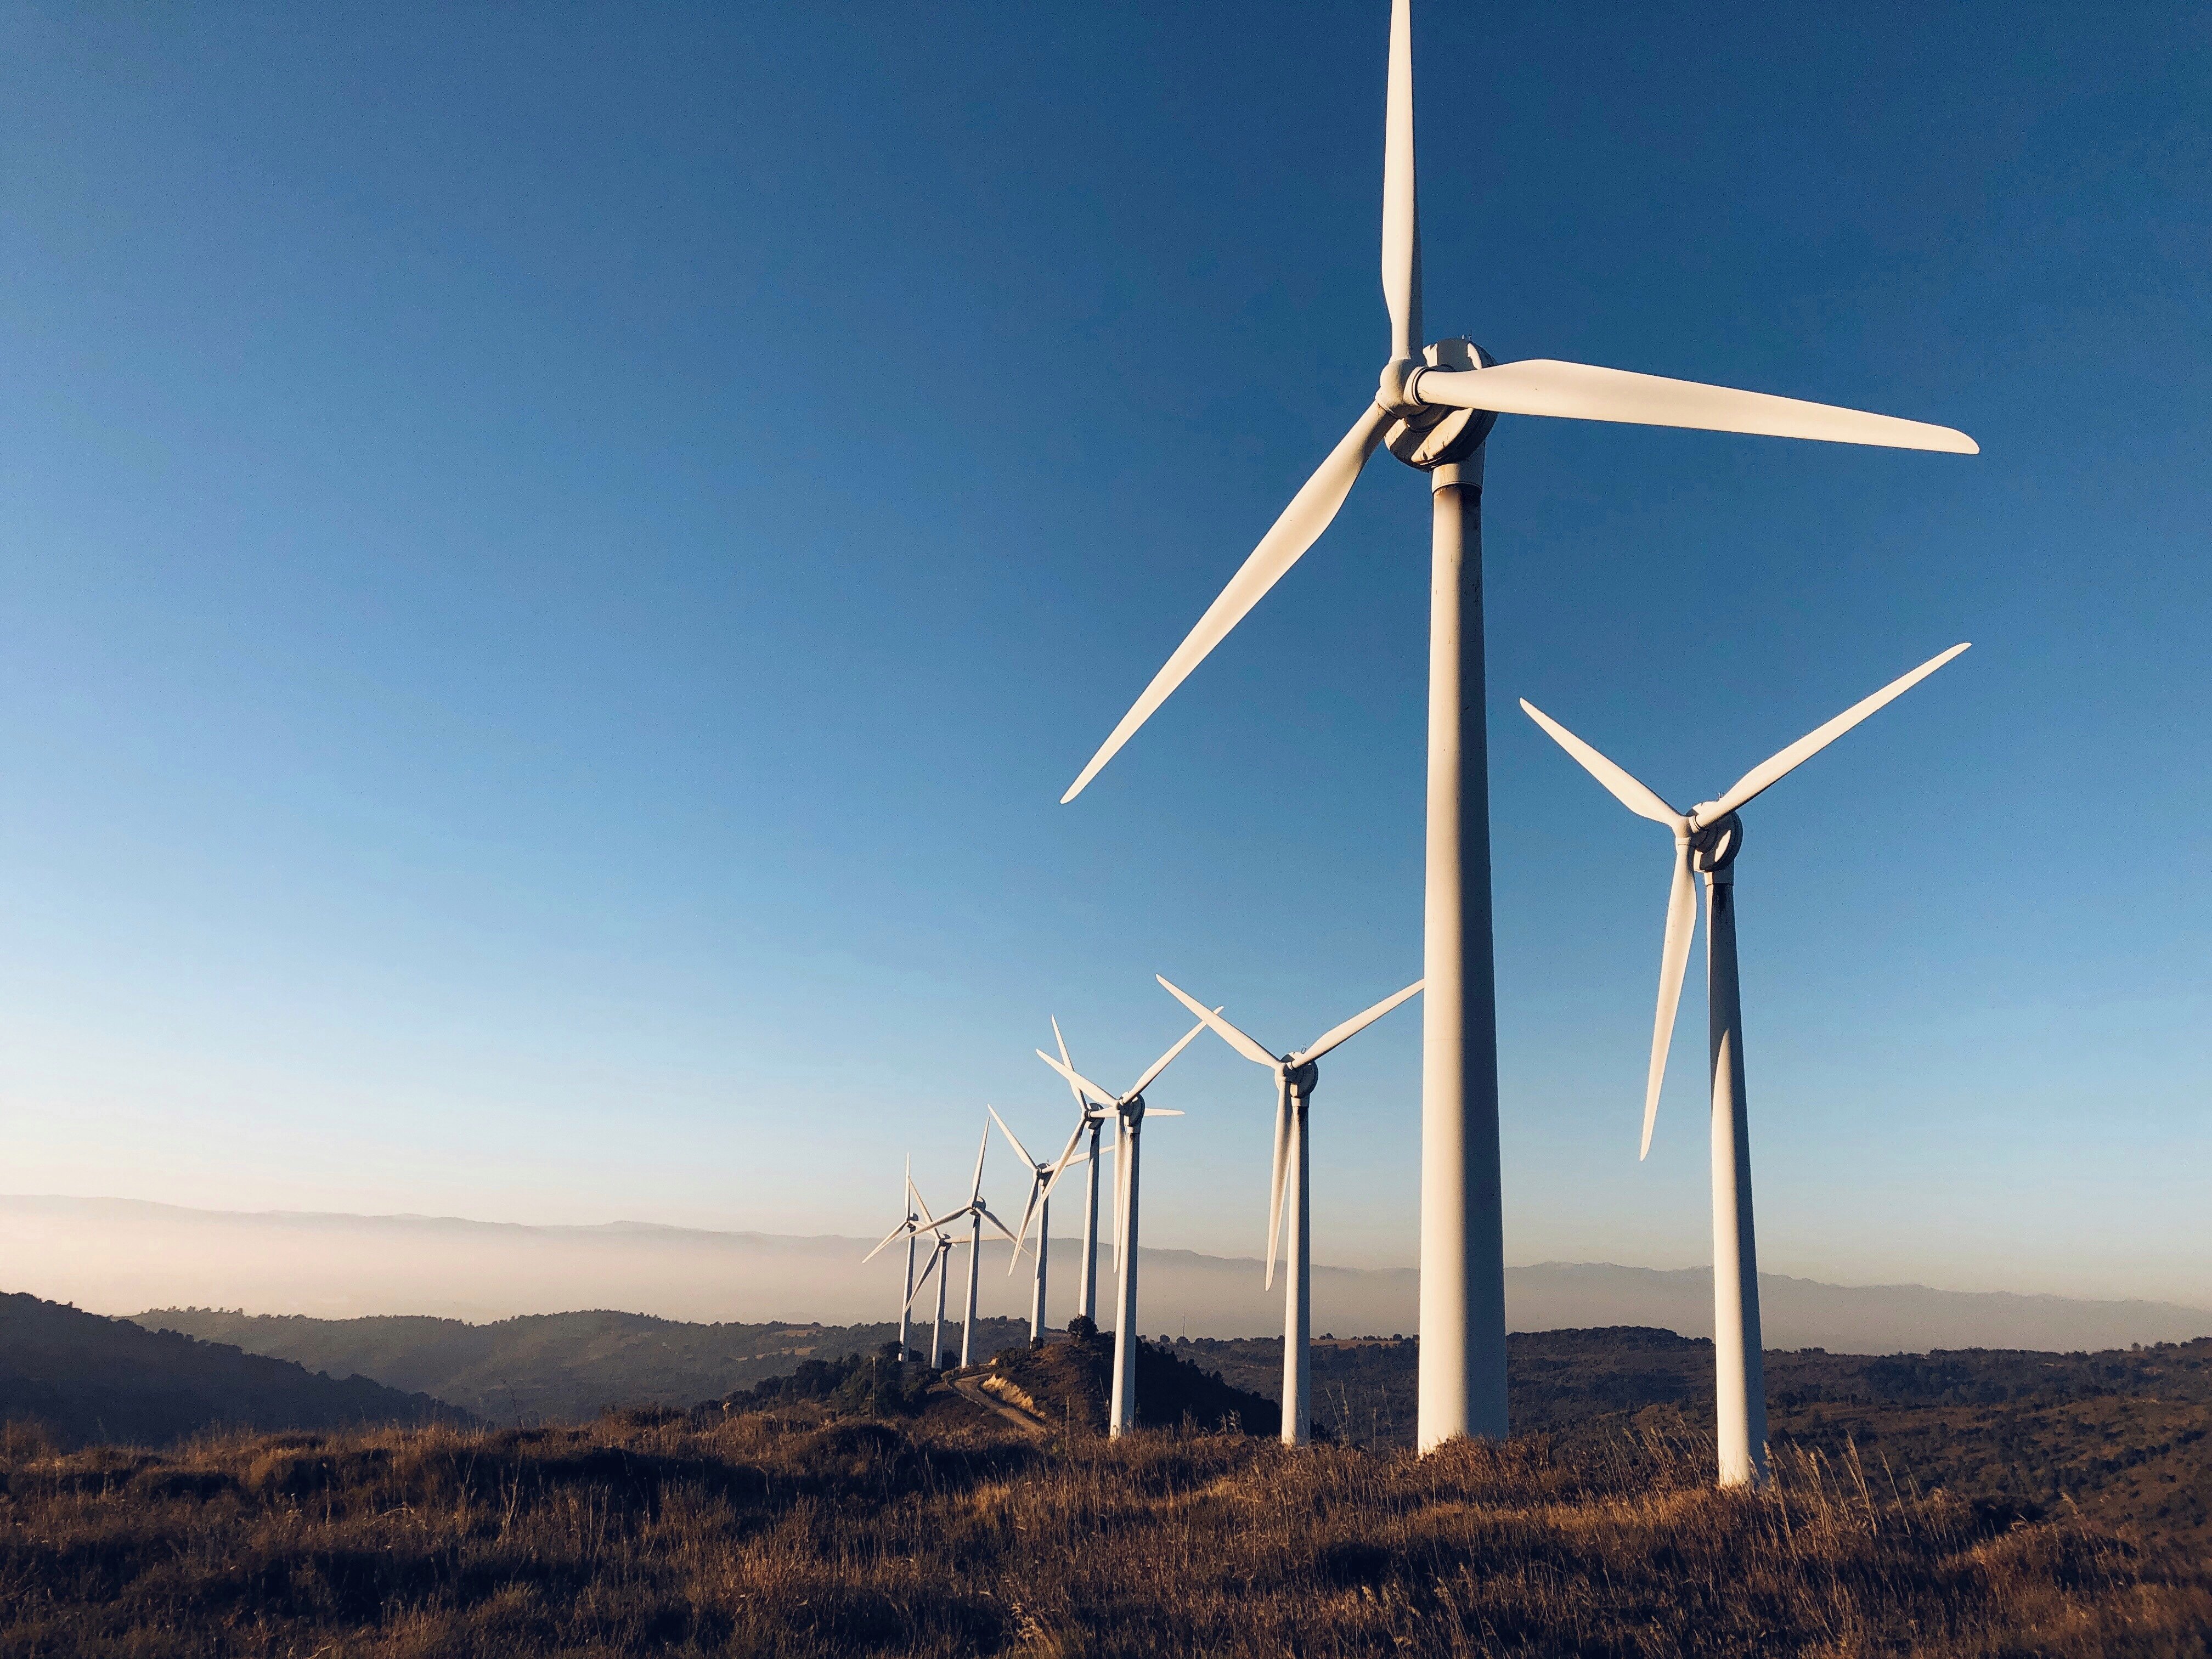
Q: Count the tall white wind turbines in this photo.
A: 9